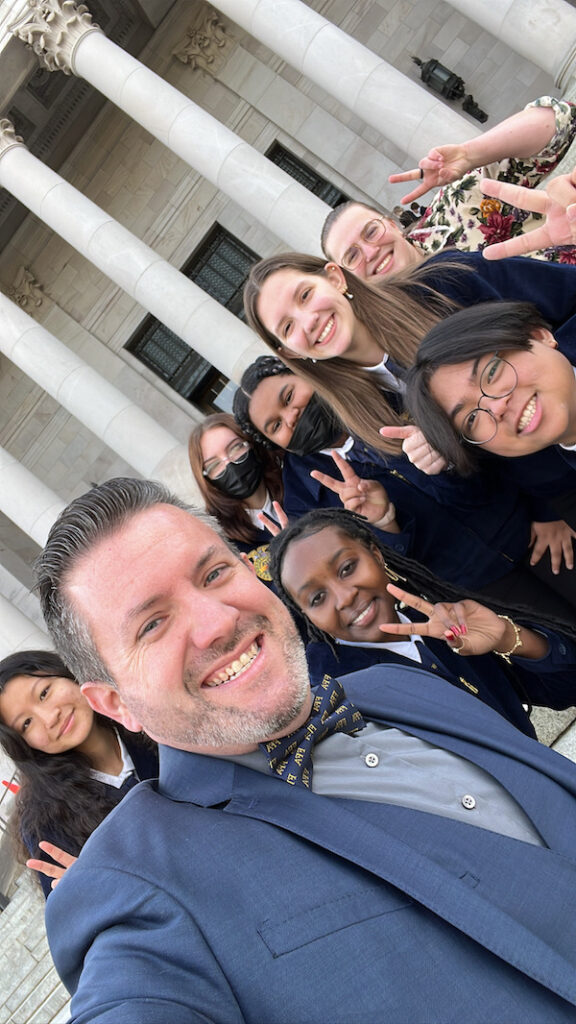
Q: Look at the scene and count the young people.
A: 7